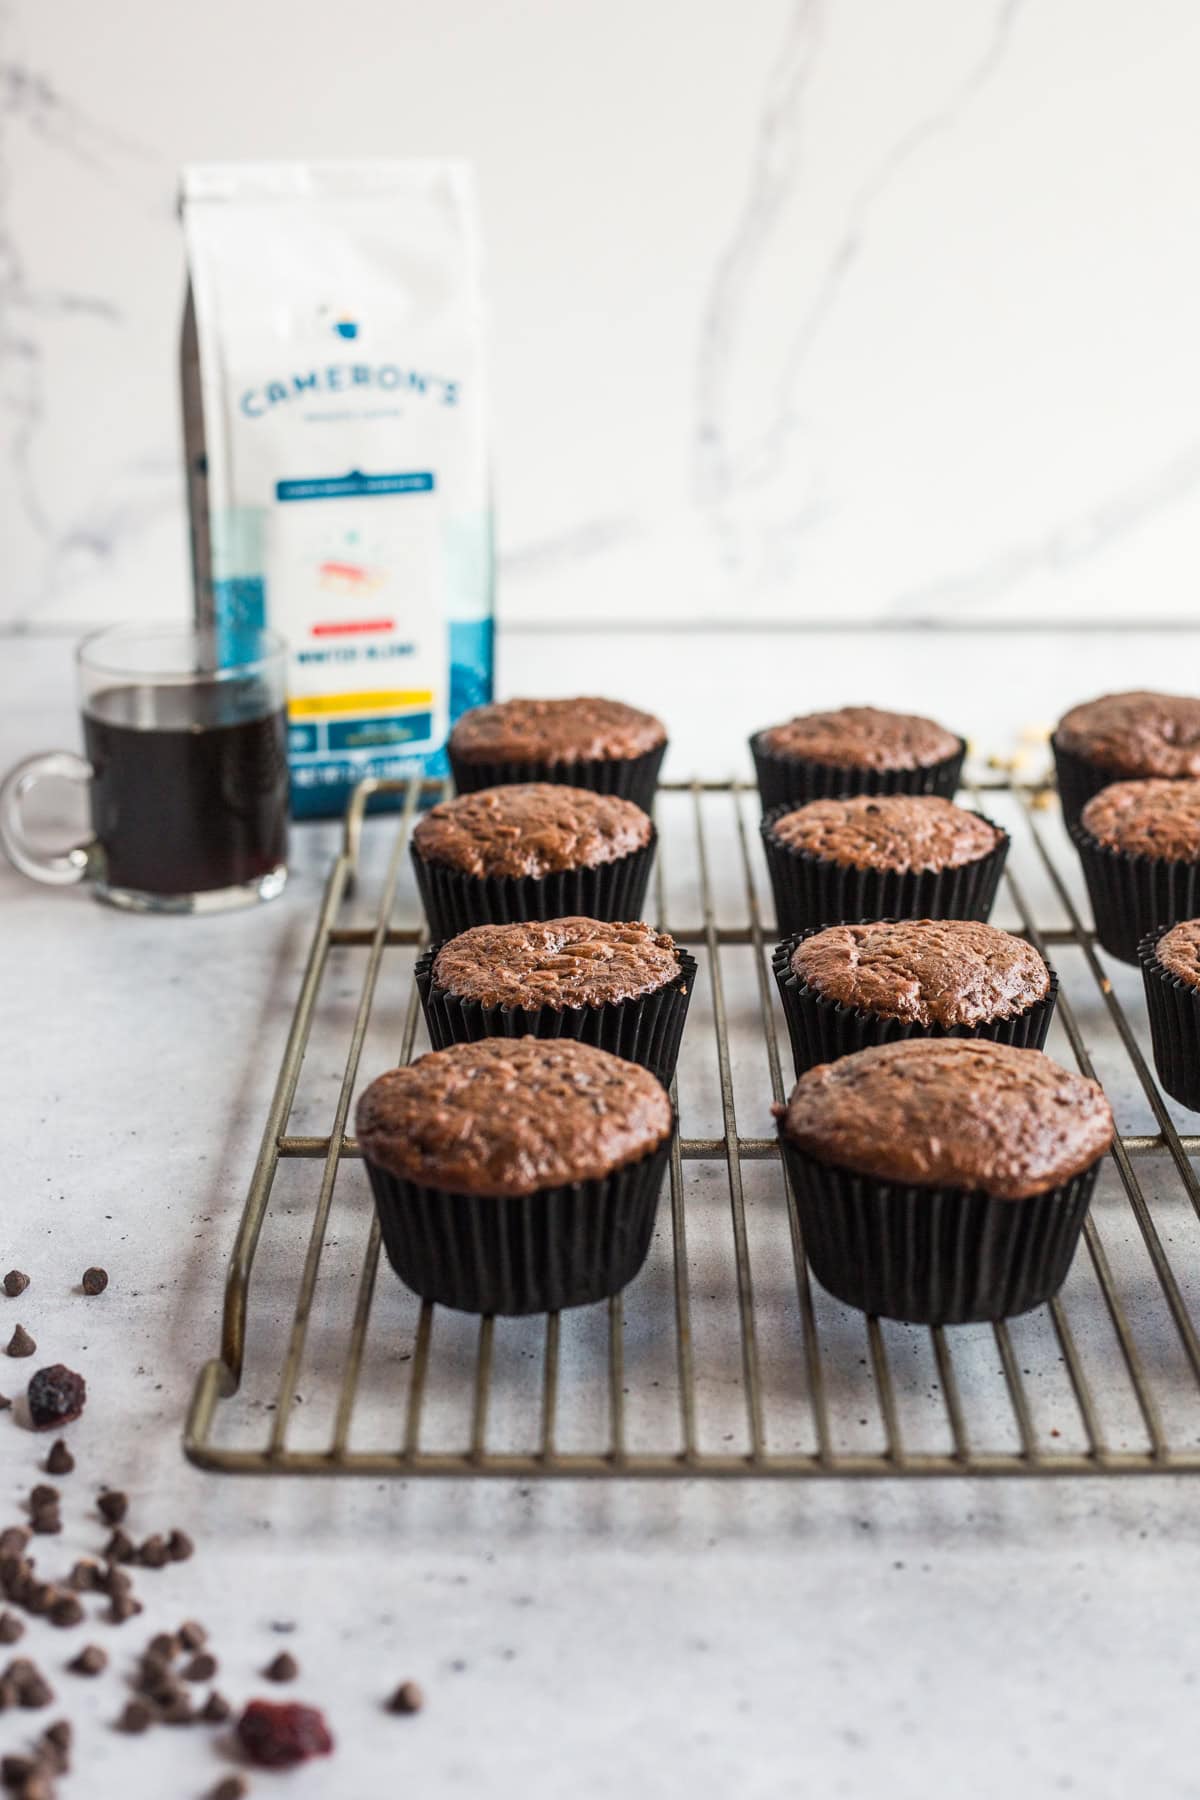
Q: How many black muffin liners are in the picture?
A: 11